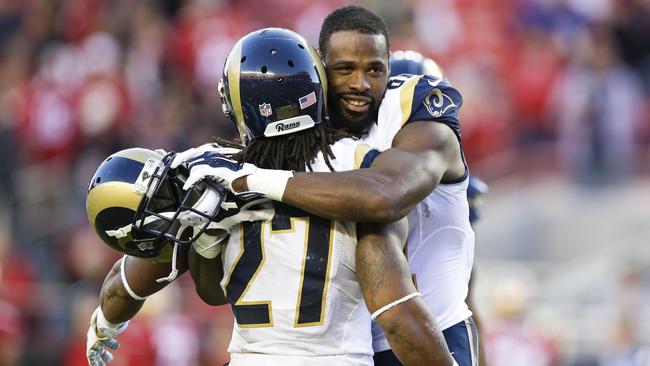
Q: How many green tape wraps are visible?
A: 0